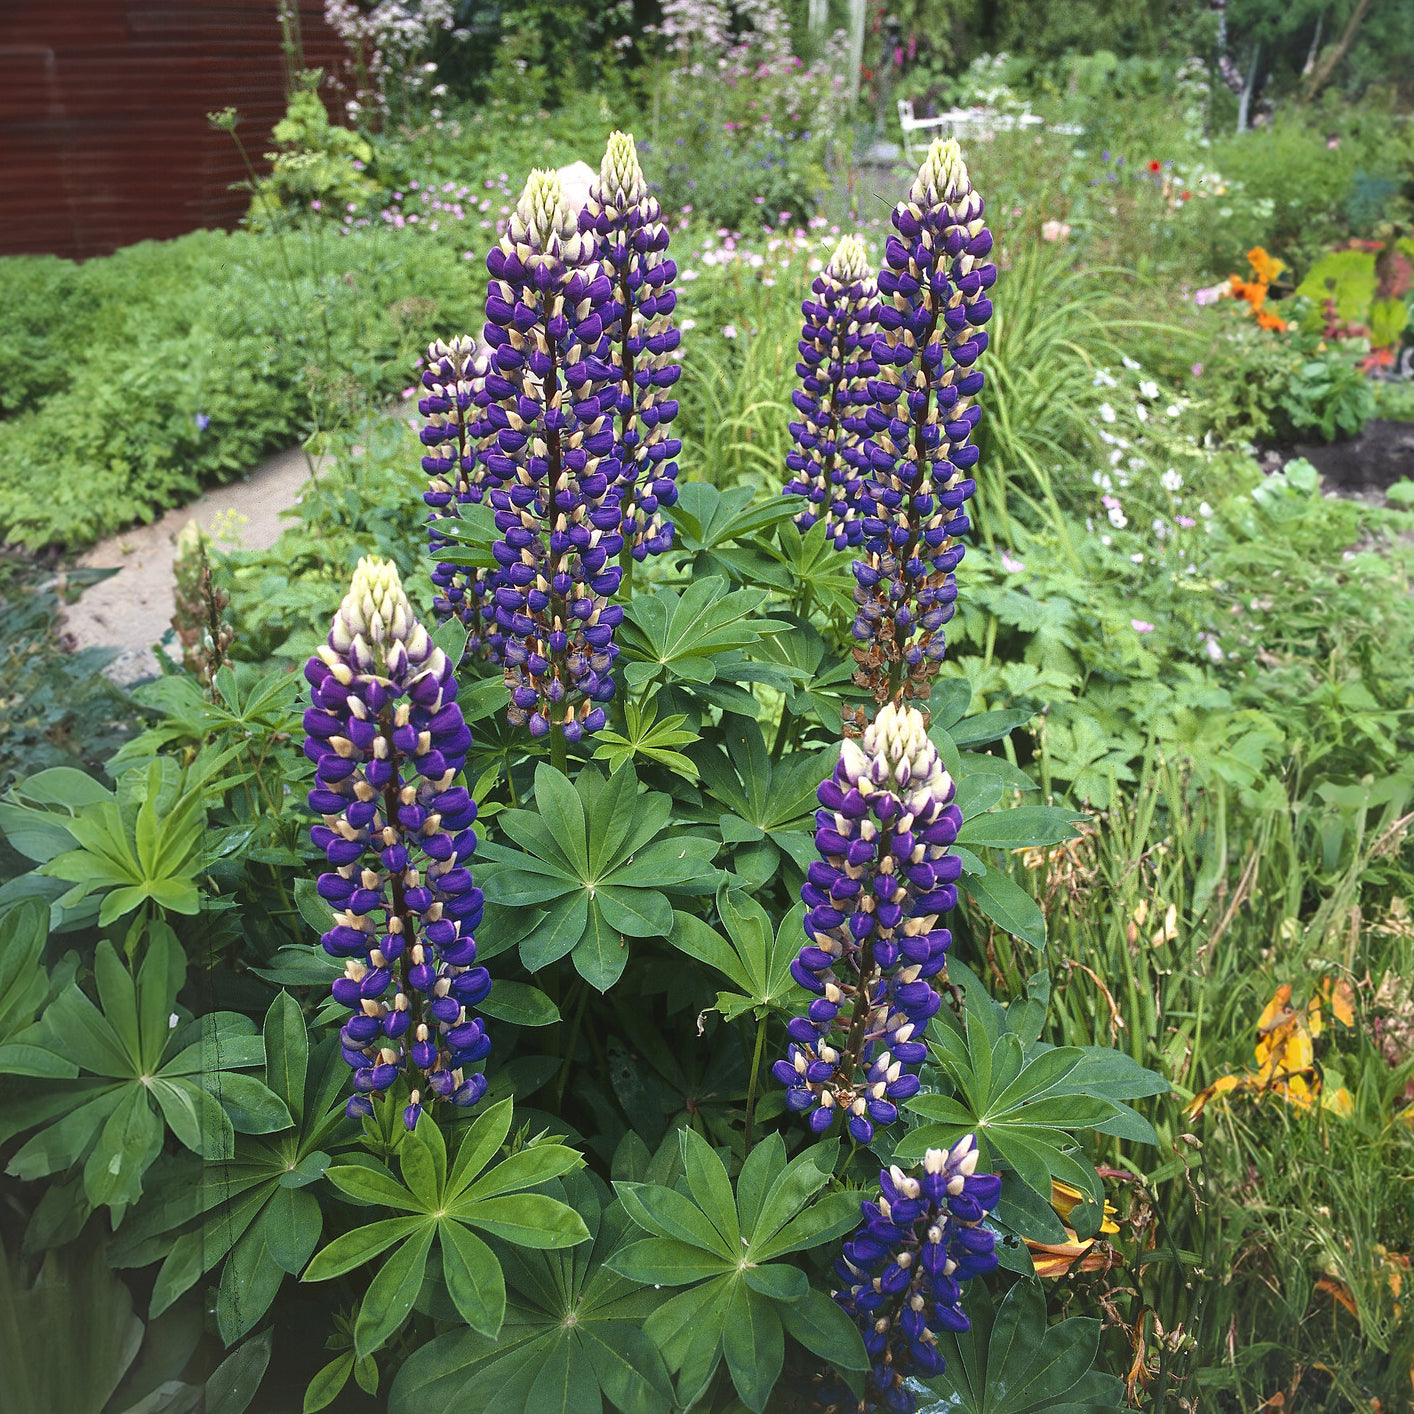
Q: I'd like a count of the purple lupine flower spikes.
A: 8